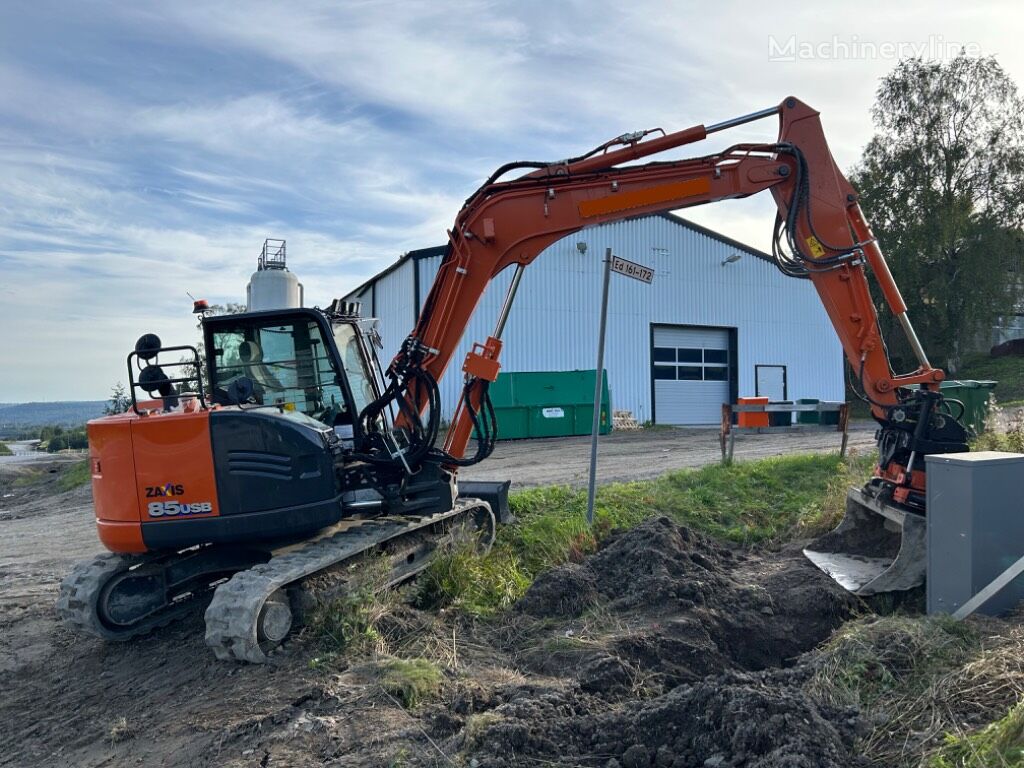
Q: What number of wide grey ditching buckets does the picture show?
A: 1